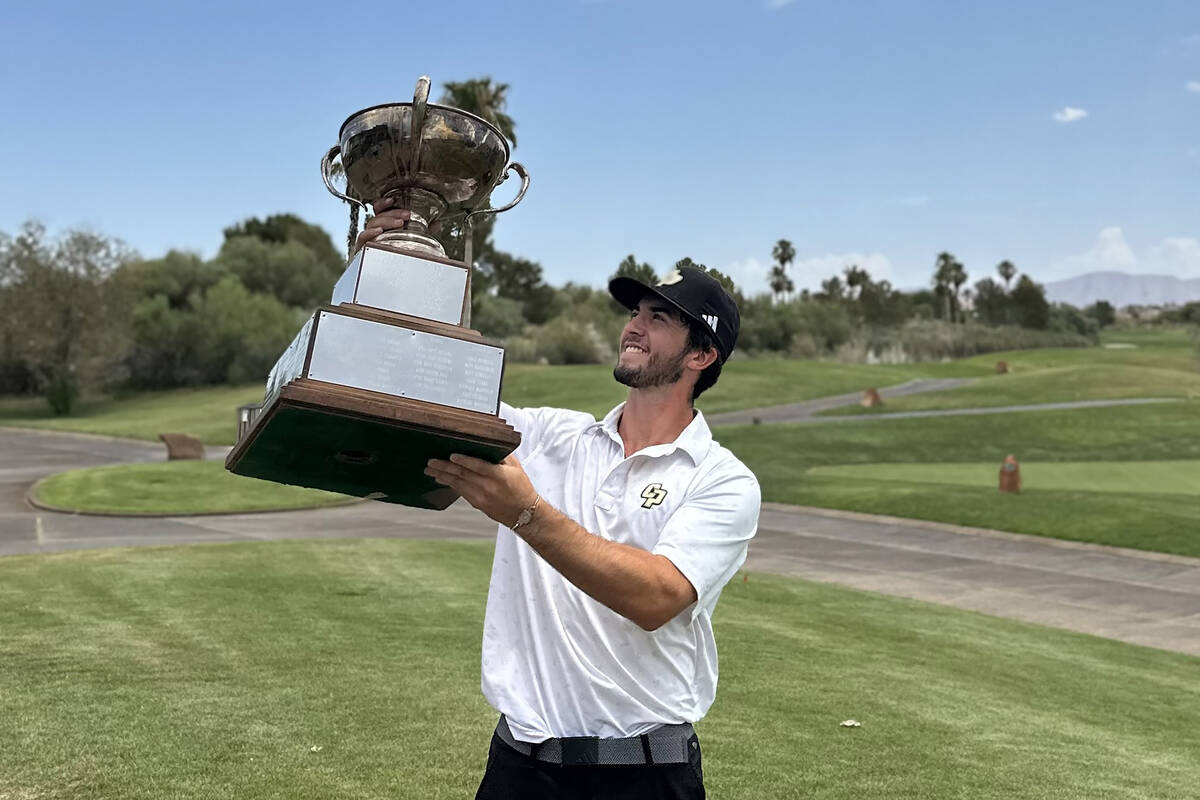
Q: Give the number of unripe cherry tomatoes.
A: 0